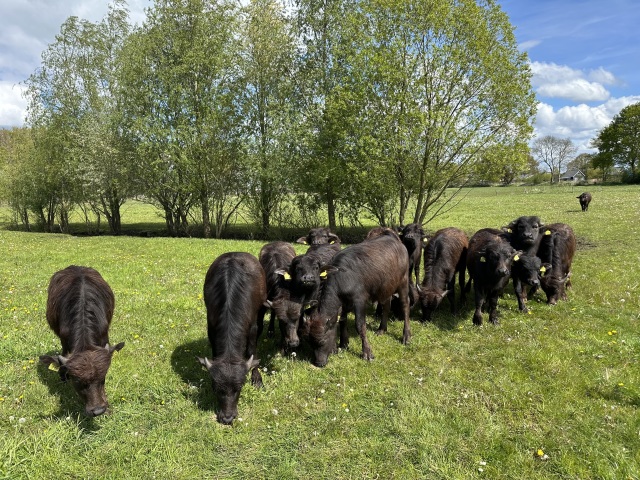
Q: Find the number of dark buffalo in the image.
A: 14